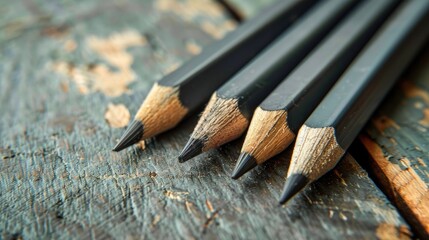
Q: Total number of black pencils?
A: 4